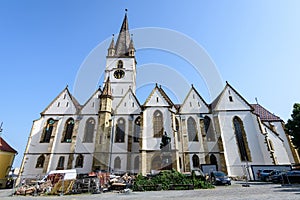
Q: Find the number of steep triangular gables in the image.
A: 6